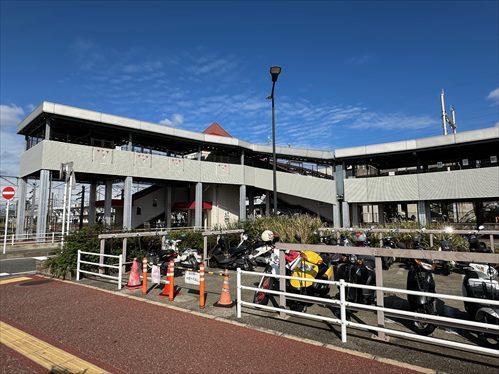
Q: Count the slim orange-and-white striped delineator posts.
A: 3